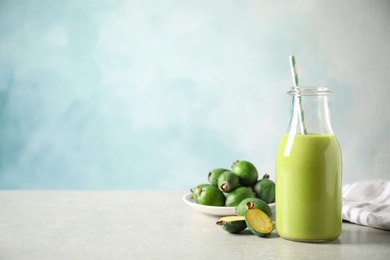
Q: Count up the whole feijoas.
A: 8